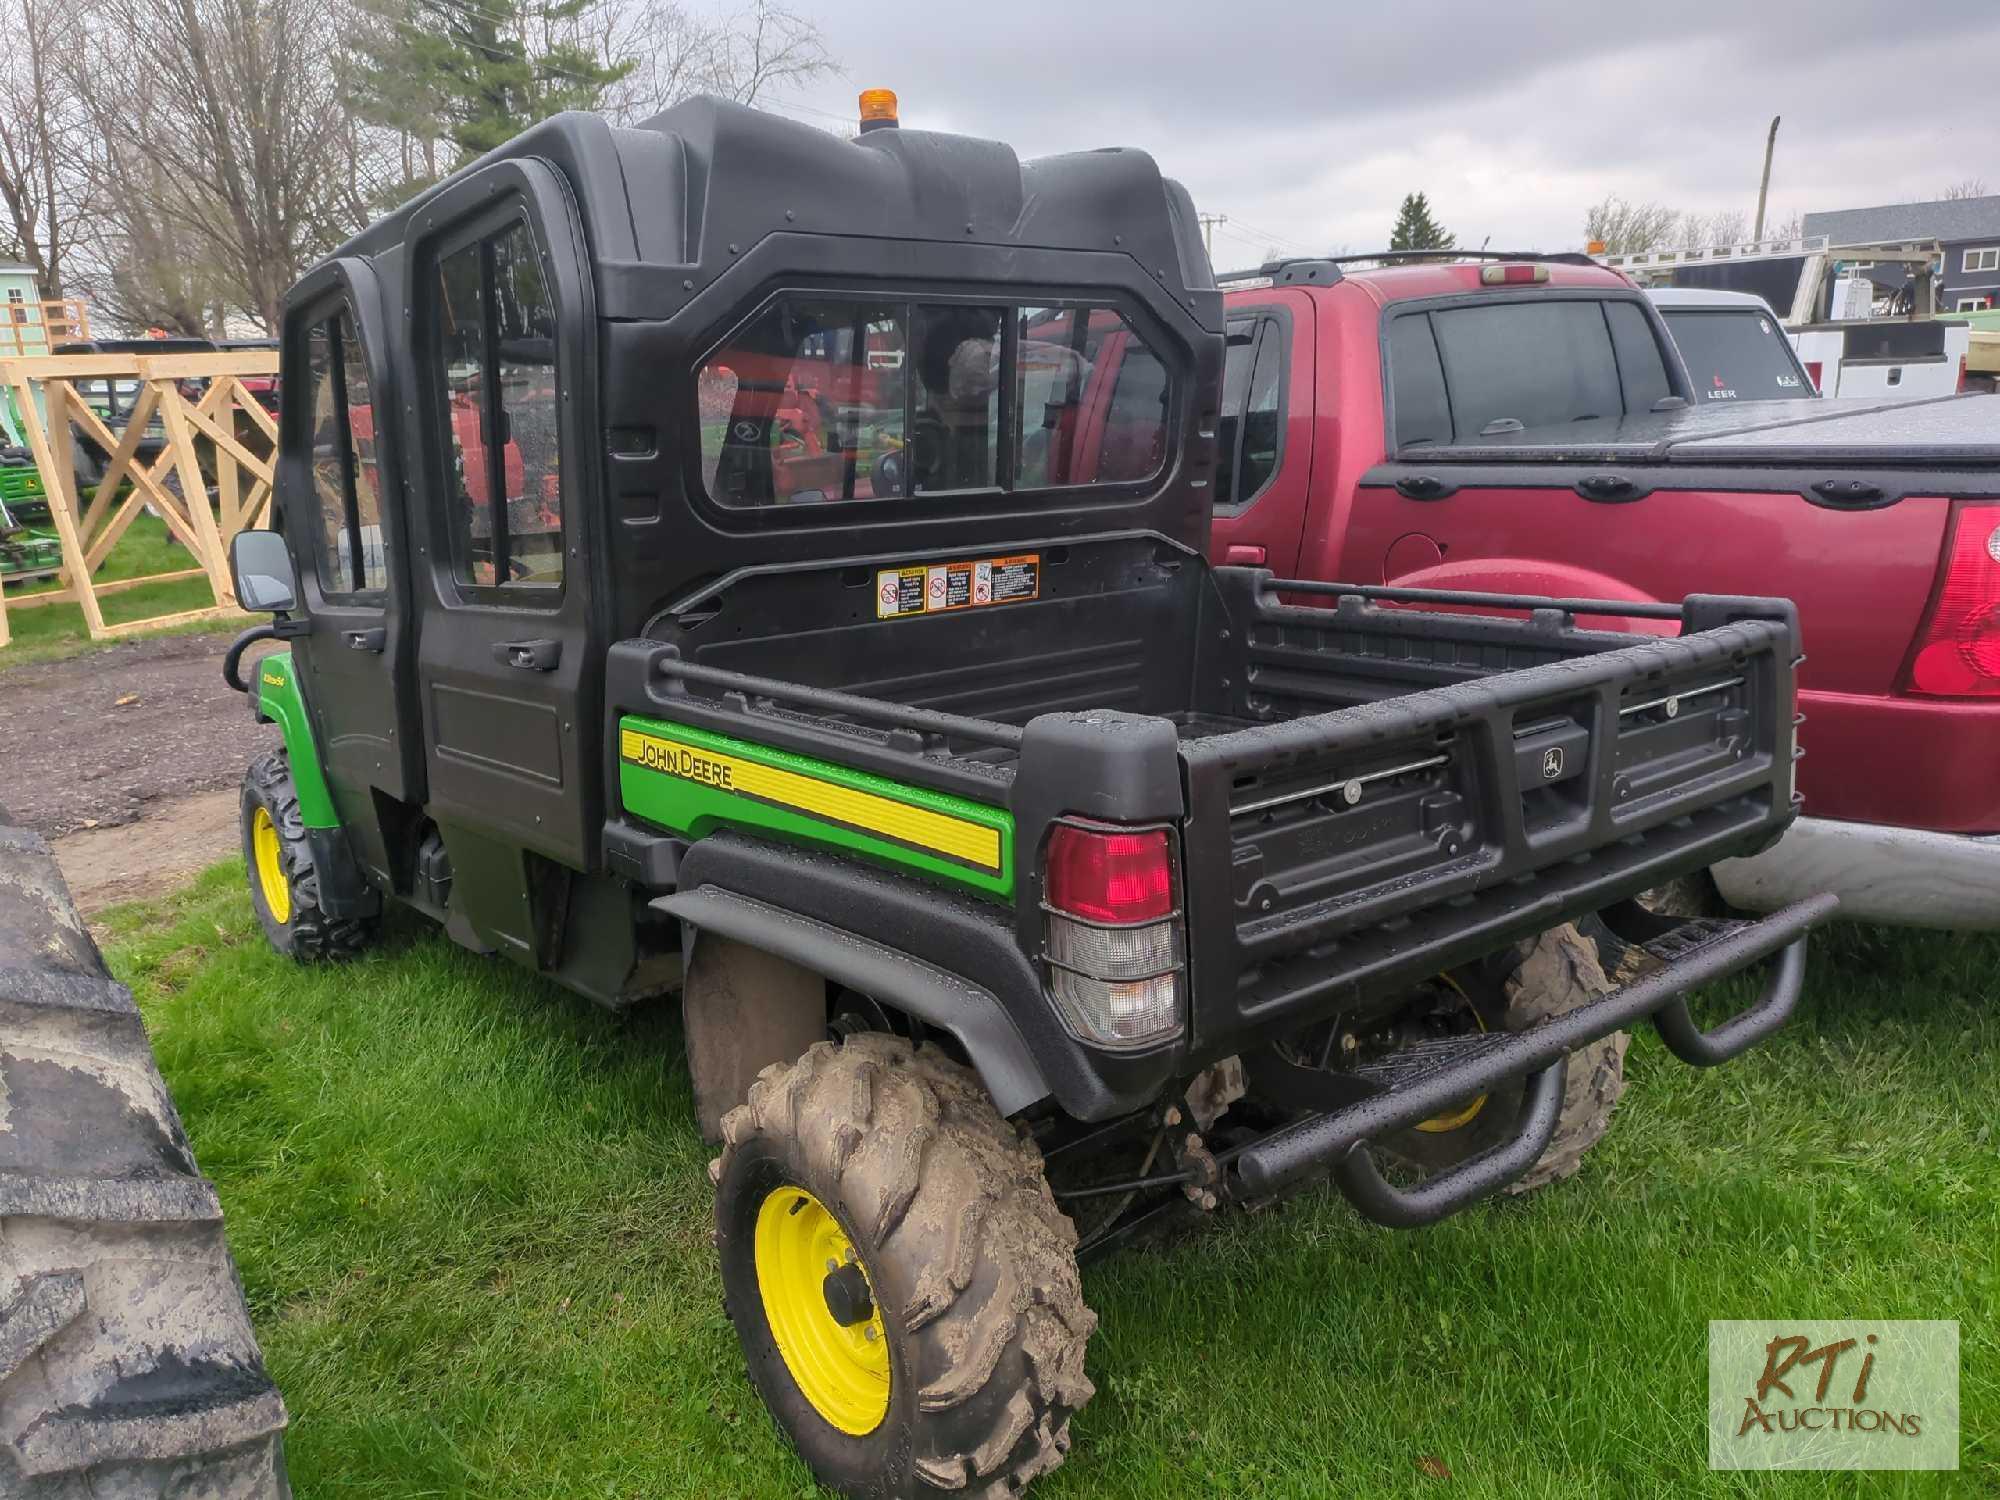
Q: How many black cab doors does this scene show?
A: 2